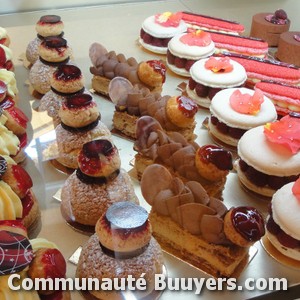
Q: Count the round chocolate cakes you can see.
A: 2